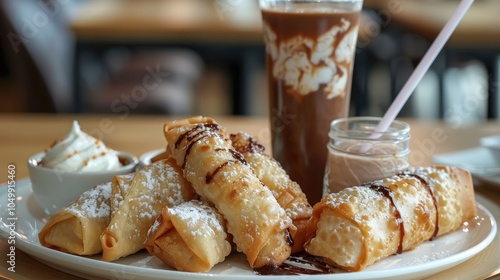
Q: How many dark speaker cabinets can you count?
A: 0